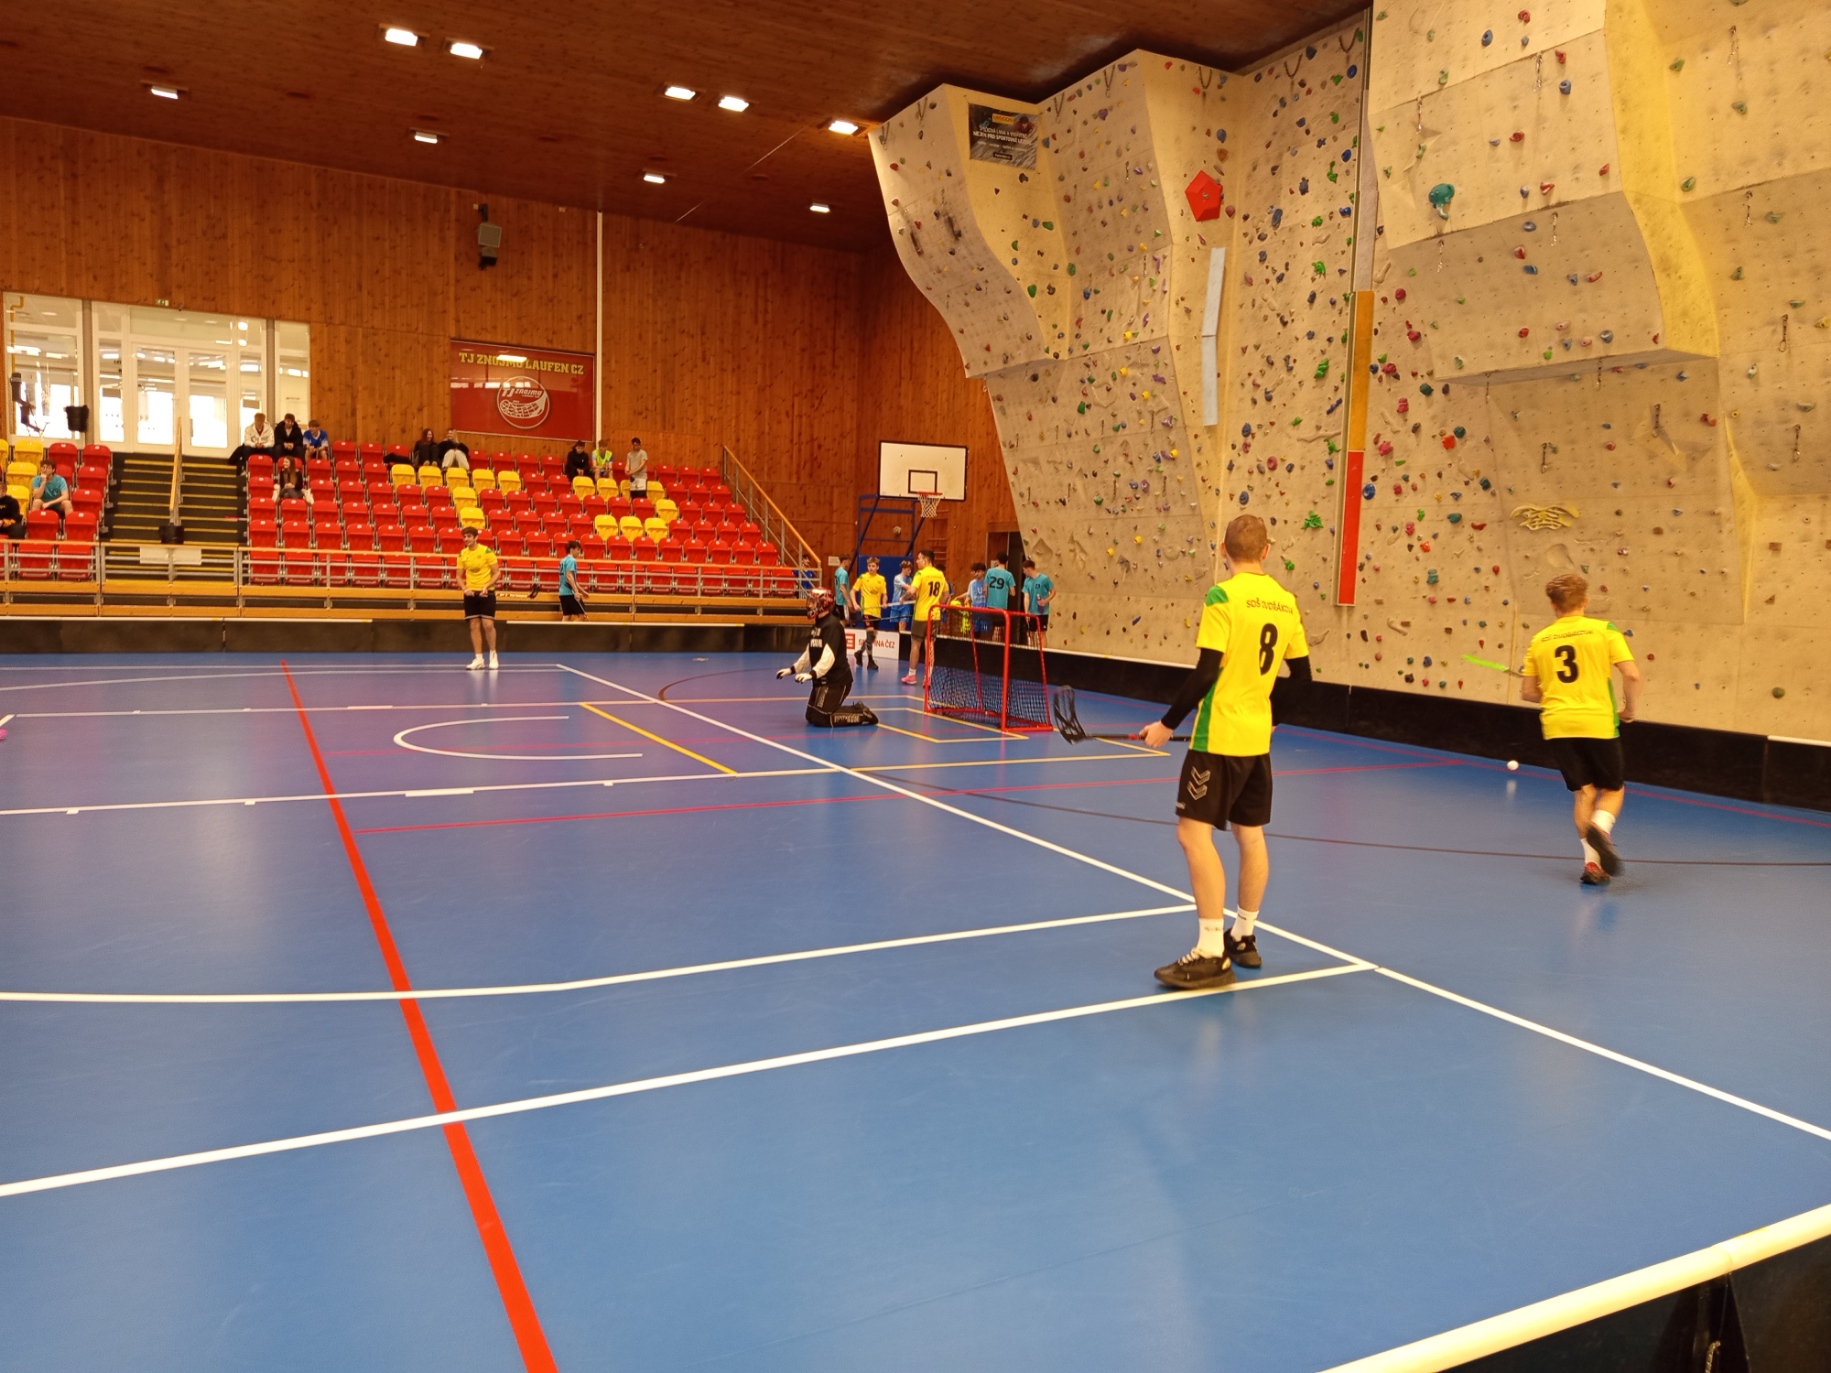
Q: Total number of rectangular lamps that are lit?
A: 9